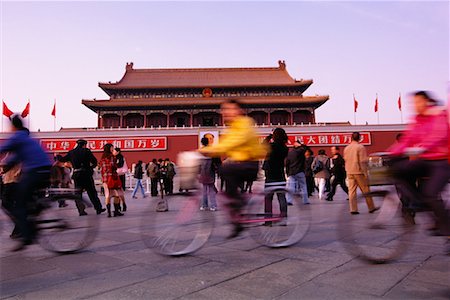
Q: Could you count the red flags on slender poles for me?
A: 6